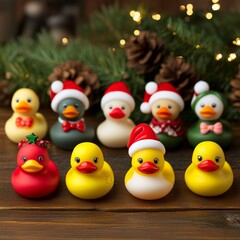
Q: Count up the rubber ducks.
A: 9